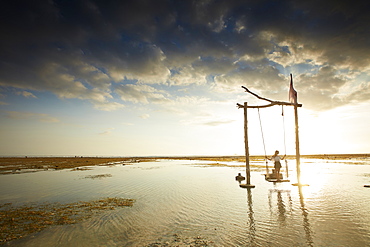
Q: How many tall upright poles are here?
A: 2